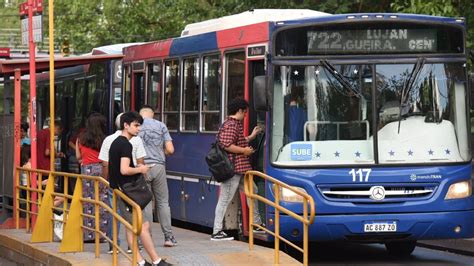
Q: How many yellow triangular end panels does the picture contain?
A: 2